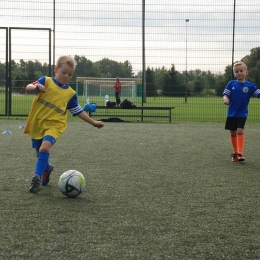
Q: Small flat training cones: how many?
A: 2